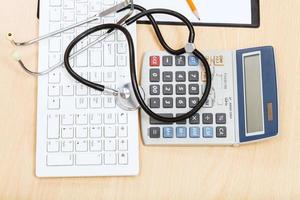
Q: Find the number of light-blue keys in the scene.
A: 5